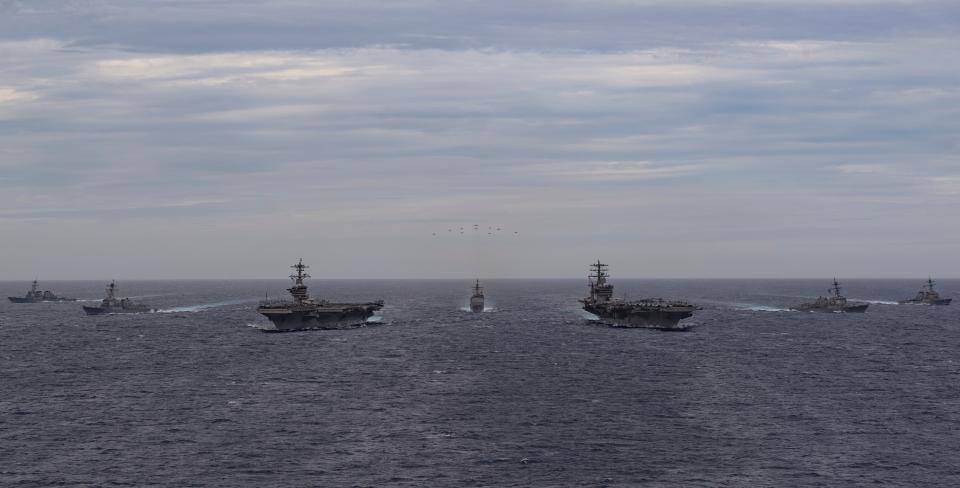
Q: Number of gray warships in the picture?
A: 7